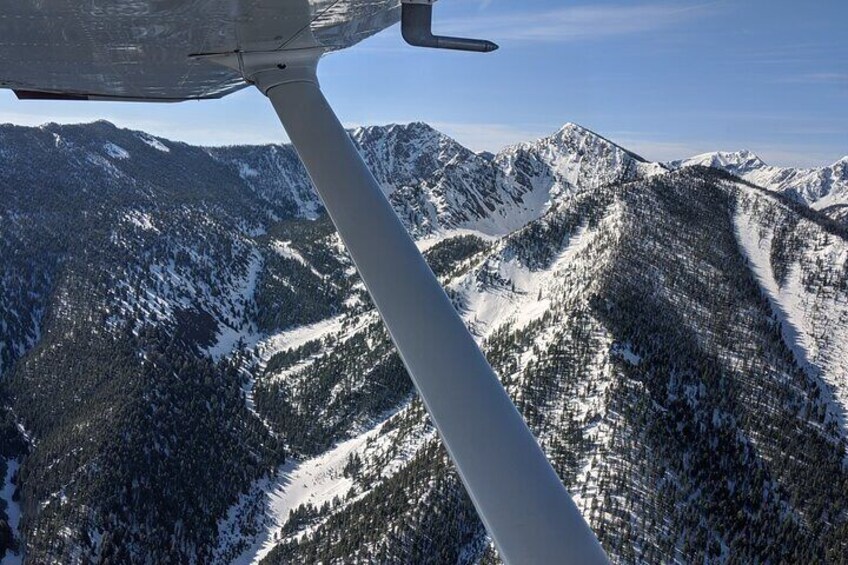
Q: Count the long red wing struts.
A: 0